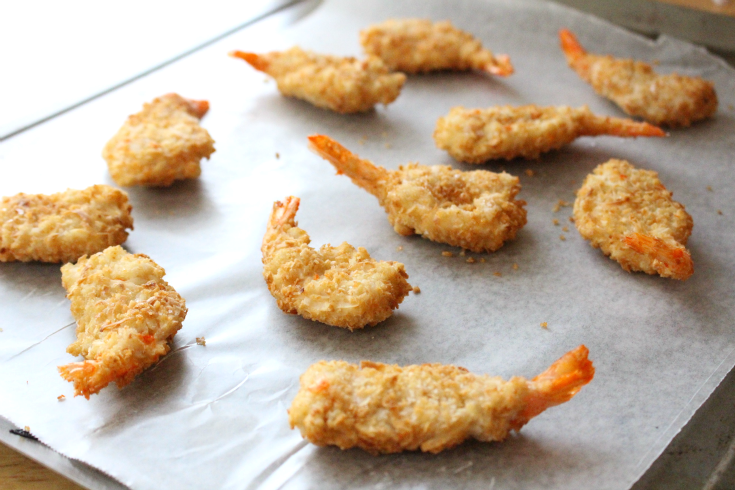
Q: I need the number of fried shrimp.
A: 11